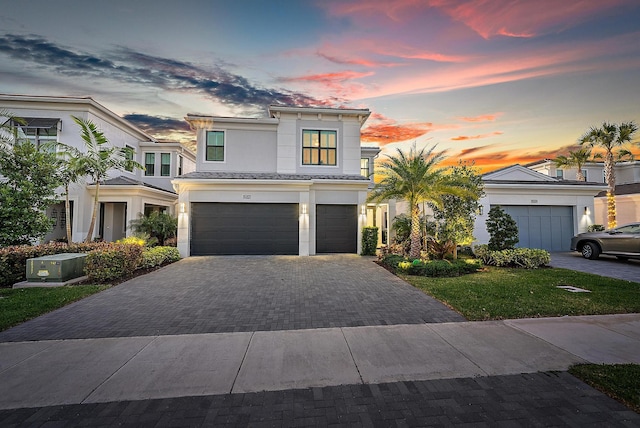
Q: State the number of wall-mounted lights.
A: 5